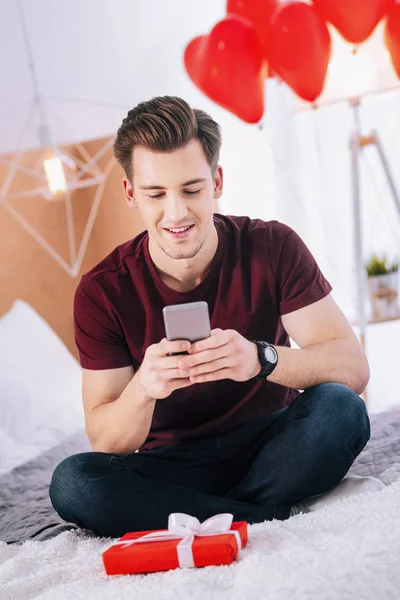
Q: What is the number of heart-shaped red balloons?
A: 5